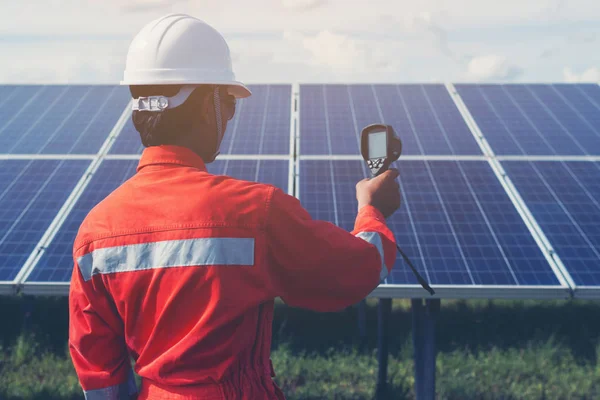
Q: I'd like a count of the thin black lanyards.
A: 1